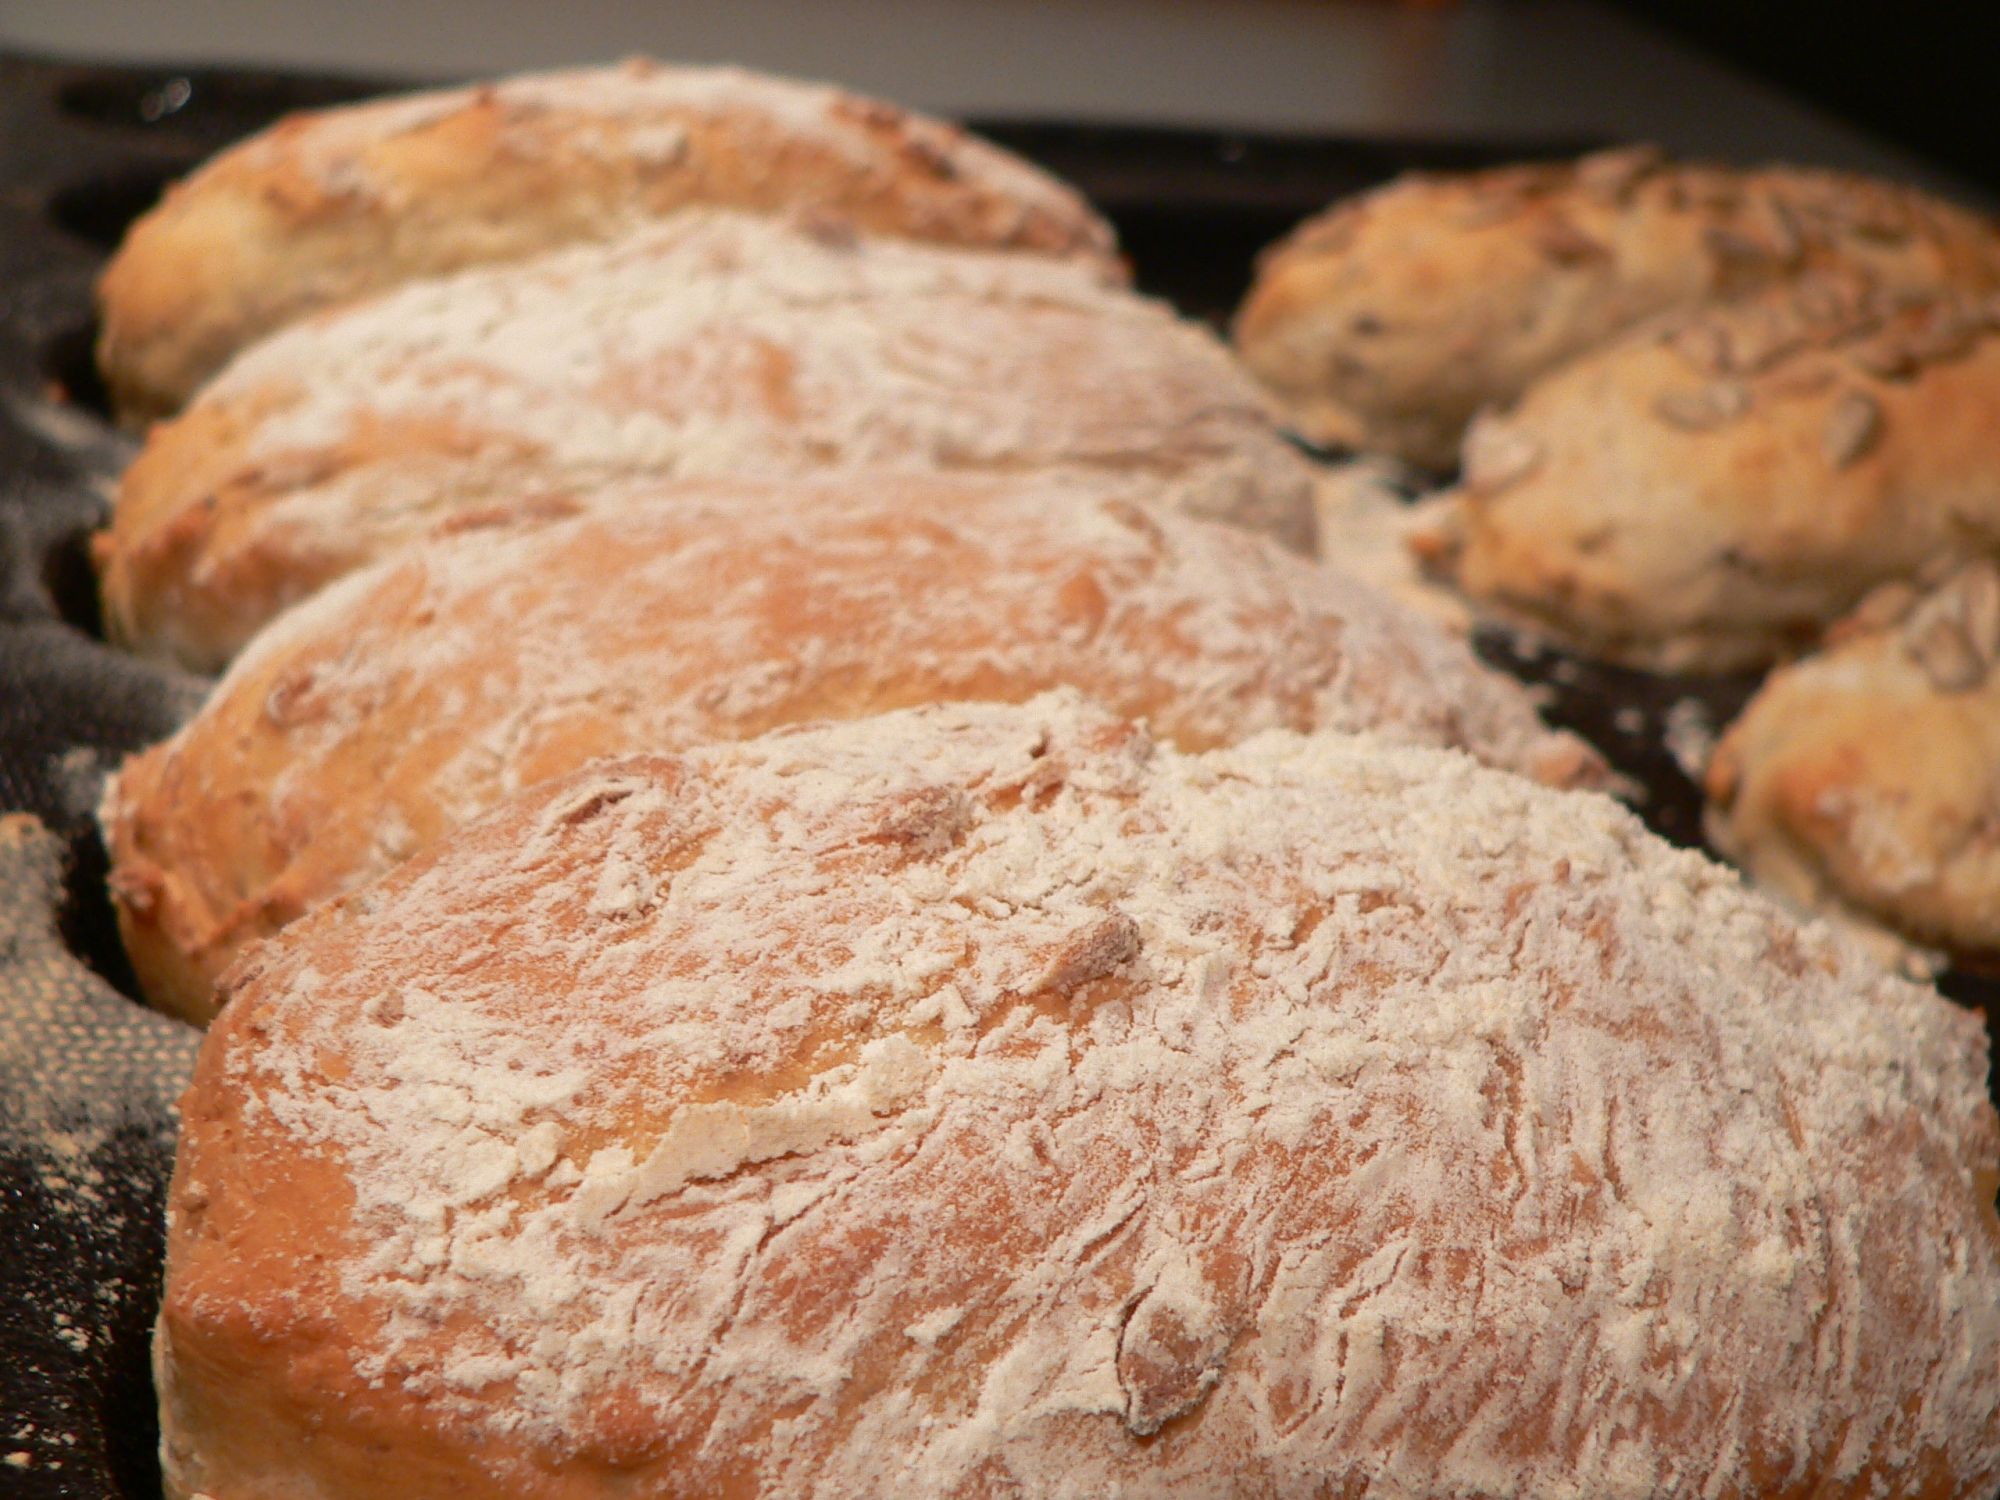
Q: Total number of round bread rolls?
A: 3